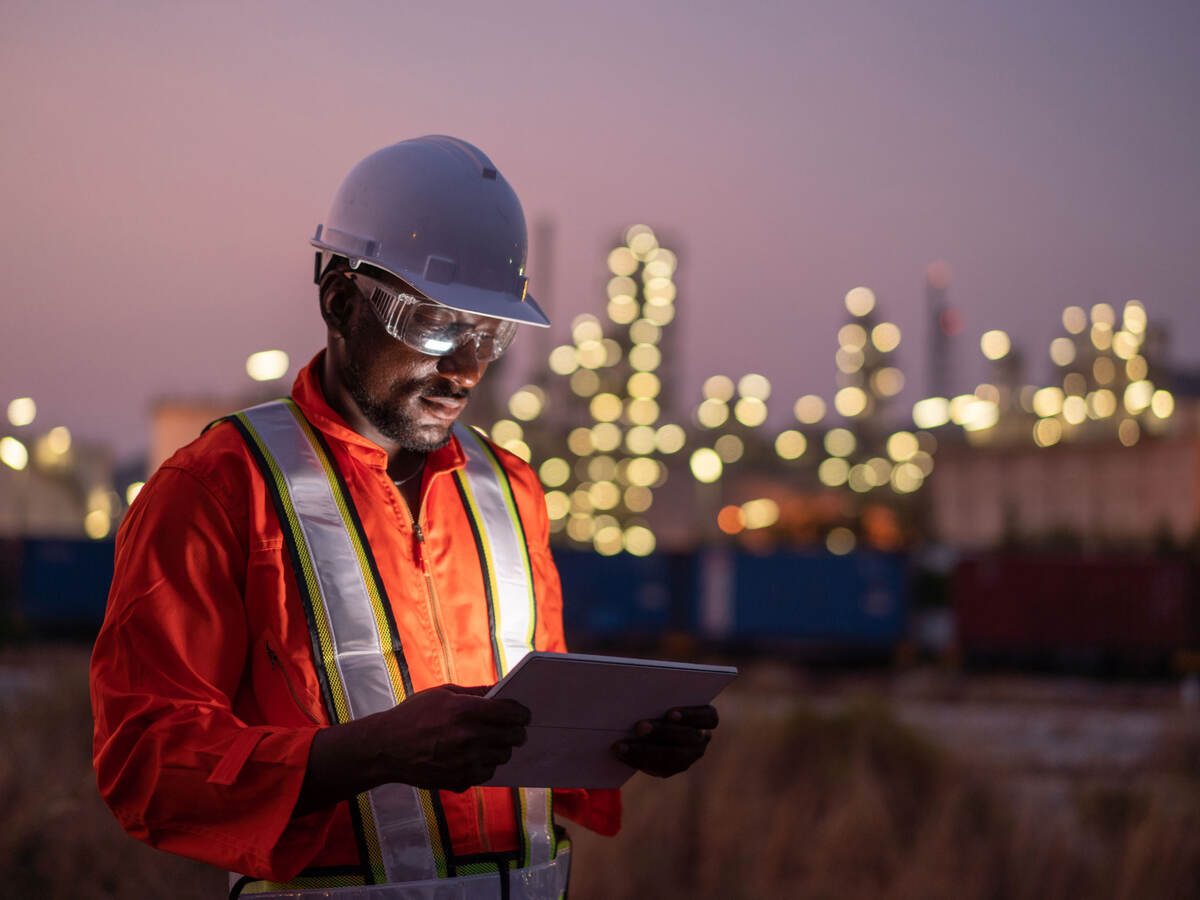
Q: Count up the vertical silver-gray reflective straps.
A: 2